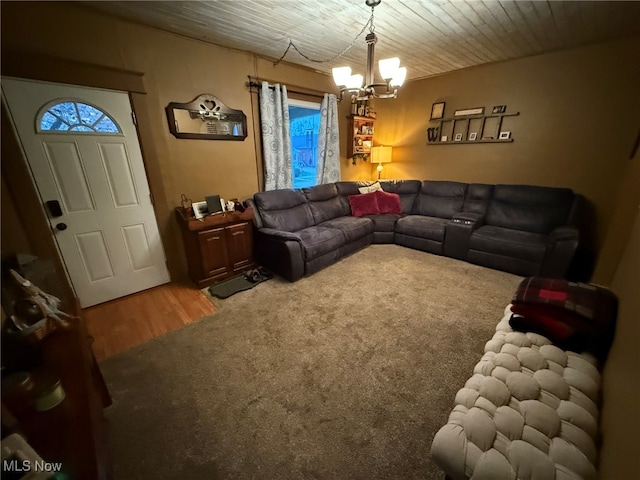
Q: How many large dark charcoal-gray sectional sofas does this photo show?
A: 1